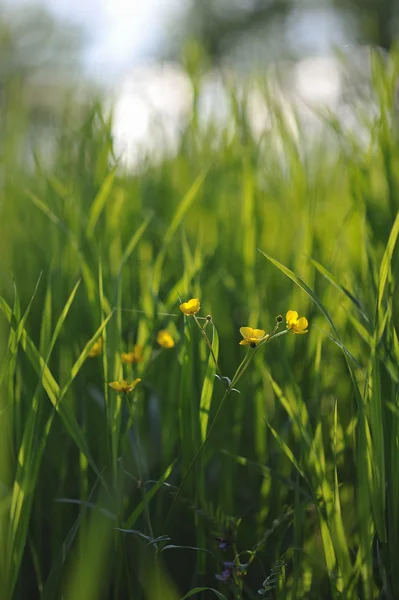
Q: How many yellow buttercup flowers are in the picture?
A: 7